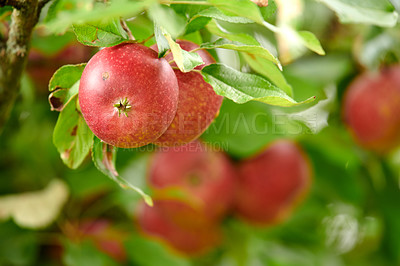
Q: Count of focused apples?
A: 2